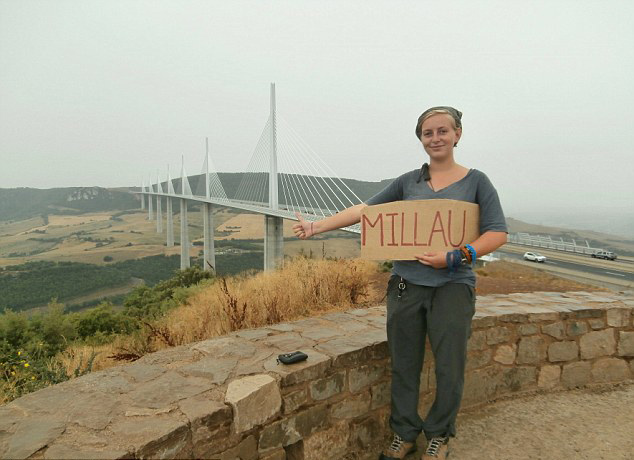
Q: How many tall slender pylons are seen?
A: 7